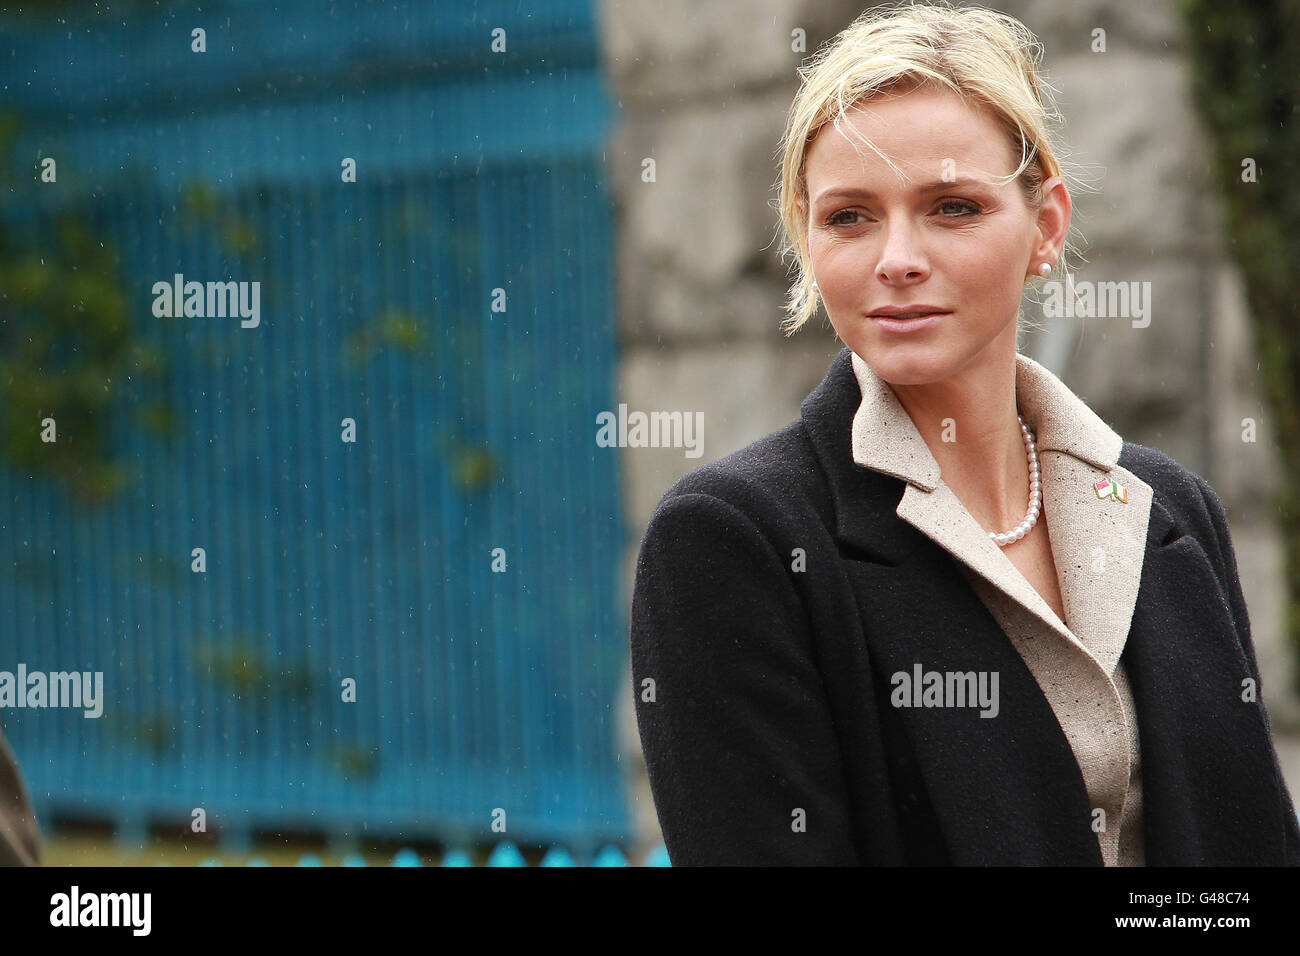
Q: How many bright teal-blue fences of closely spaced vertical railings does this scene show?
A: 1